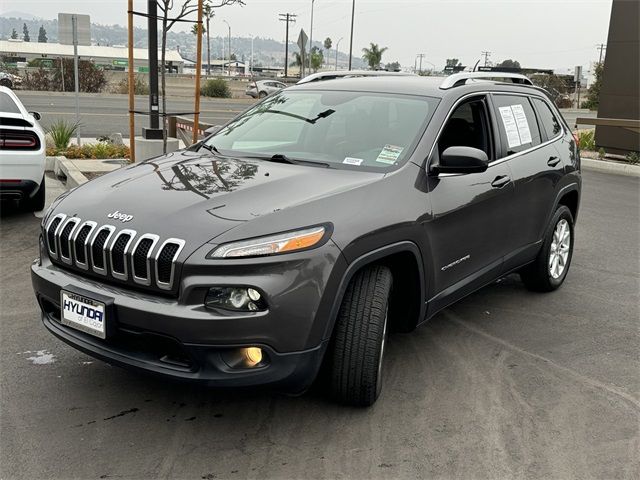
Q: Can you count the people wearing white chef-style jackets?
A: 0